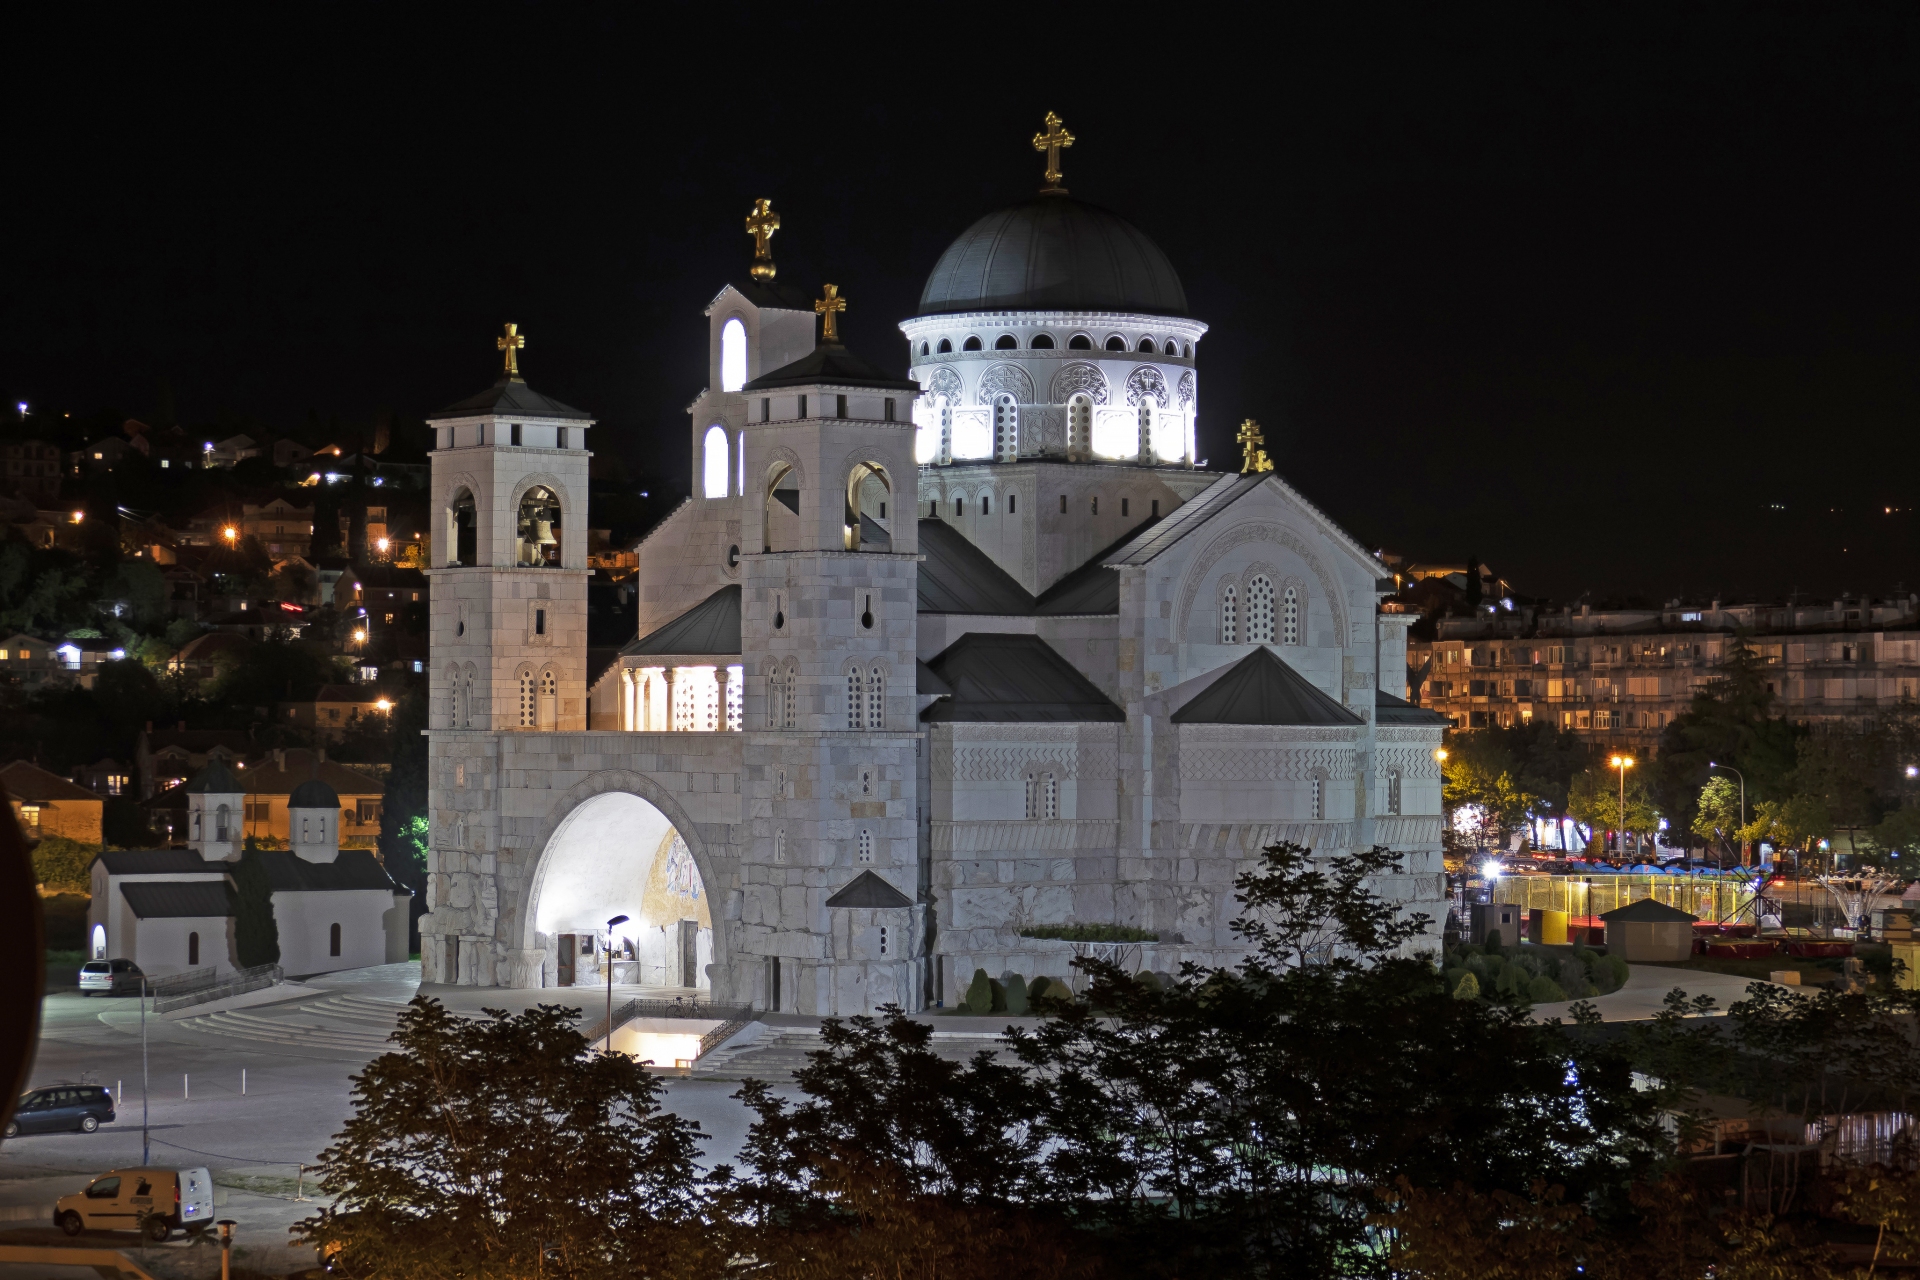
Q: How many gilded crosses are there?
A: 5